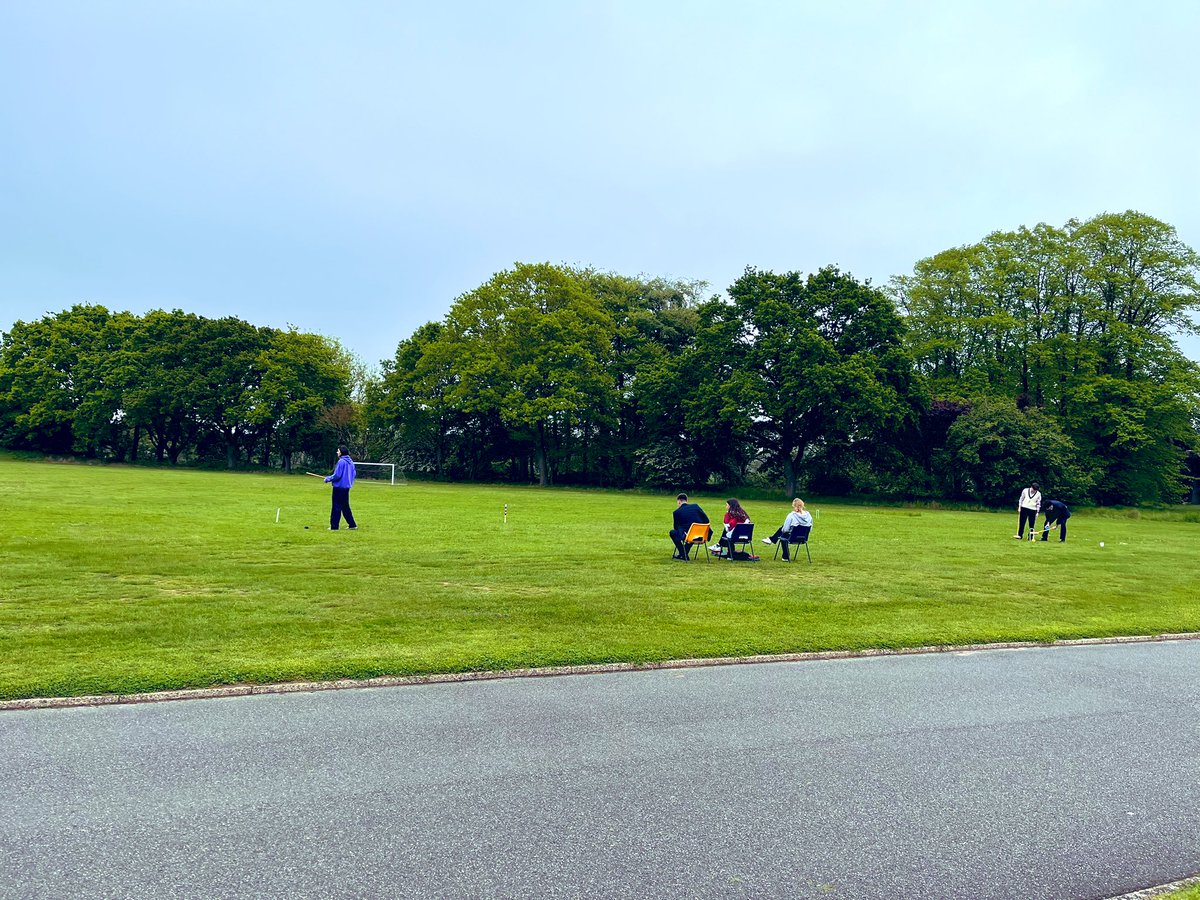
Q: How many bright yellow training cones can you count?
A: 0